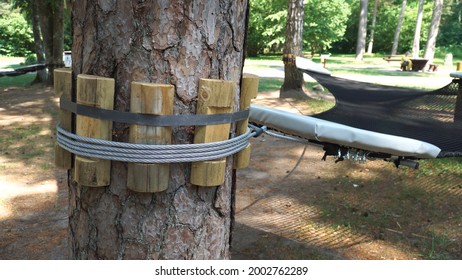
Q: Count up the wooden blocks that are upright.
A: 5